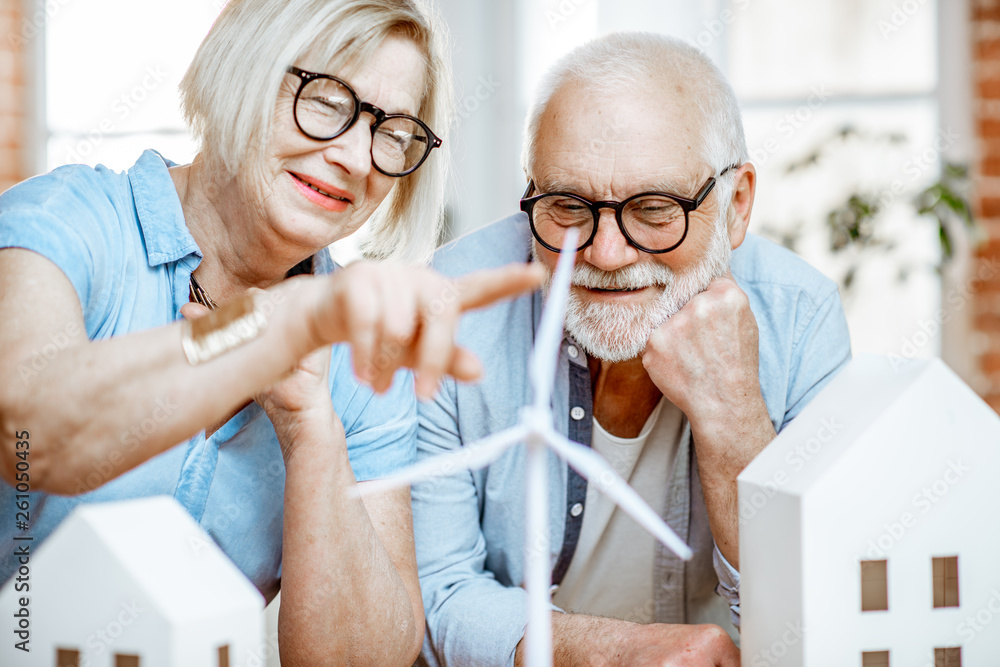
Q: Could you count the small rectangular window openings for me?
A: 7